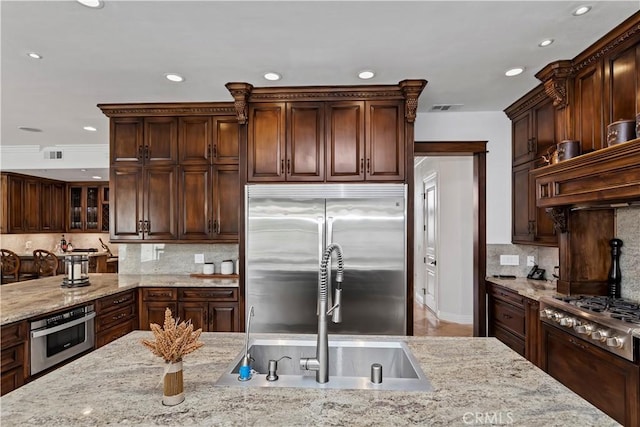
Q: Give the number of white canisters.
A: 2